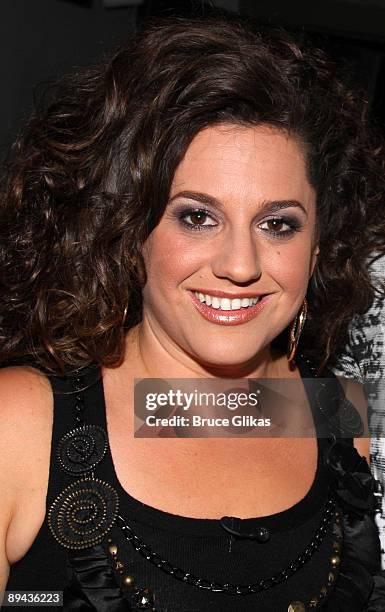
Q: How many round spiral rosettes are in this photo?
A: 2